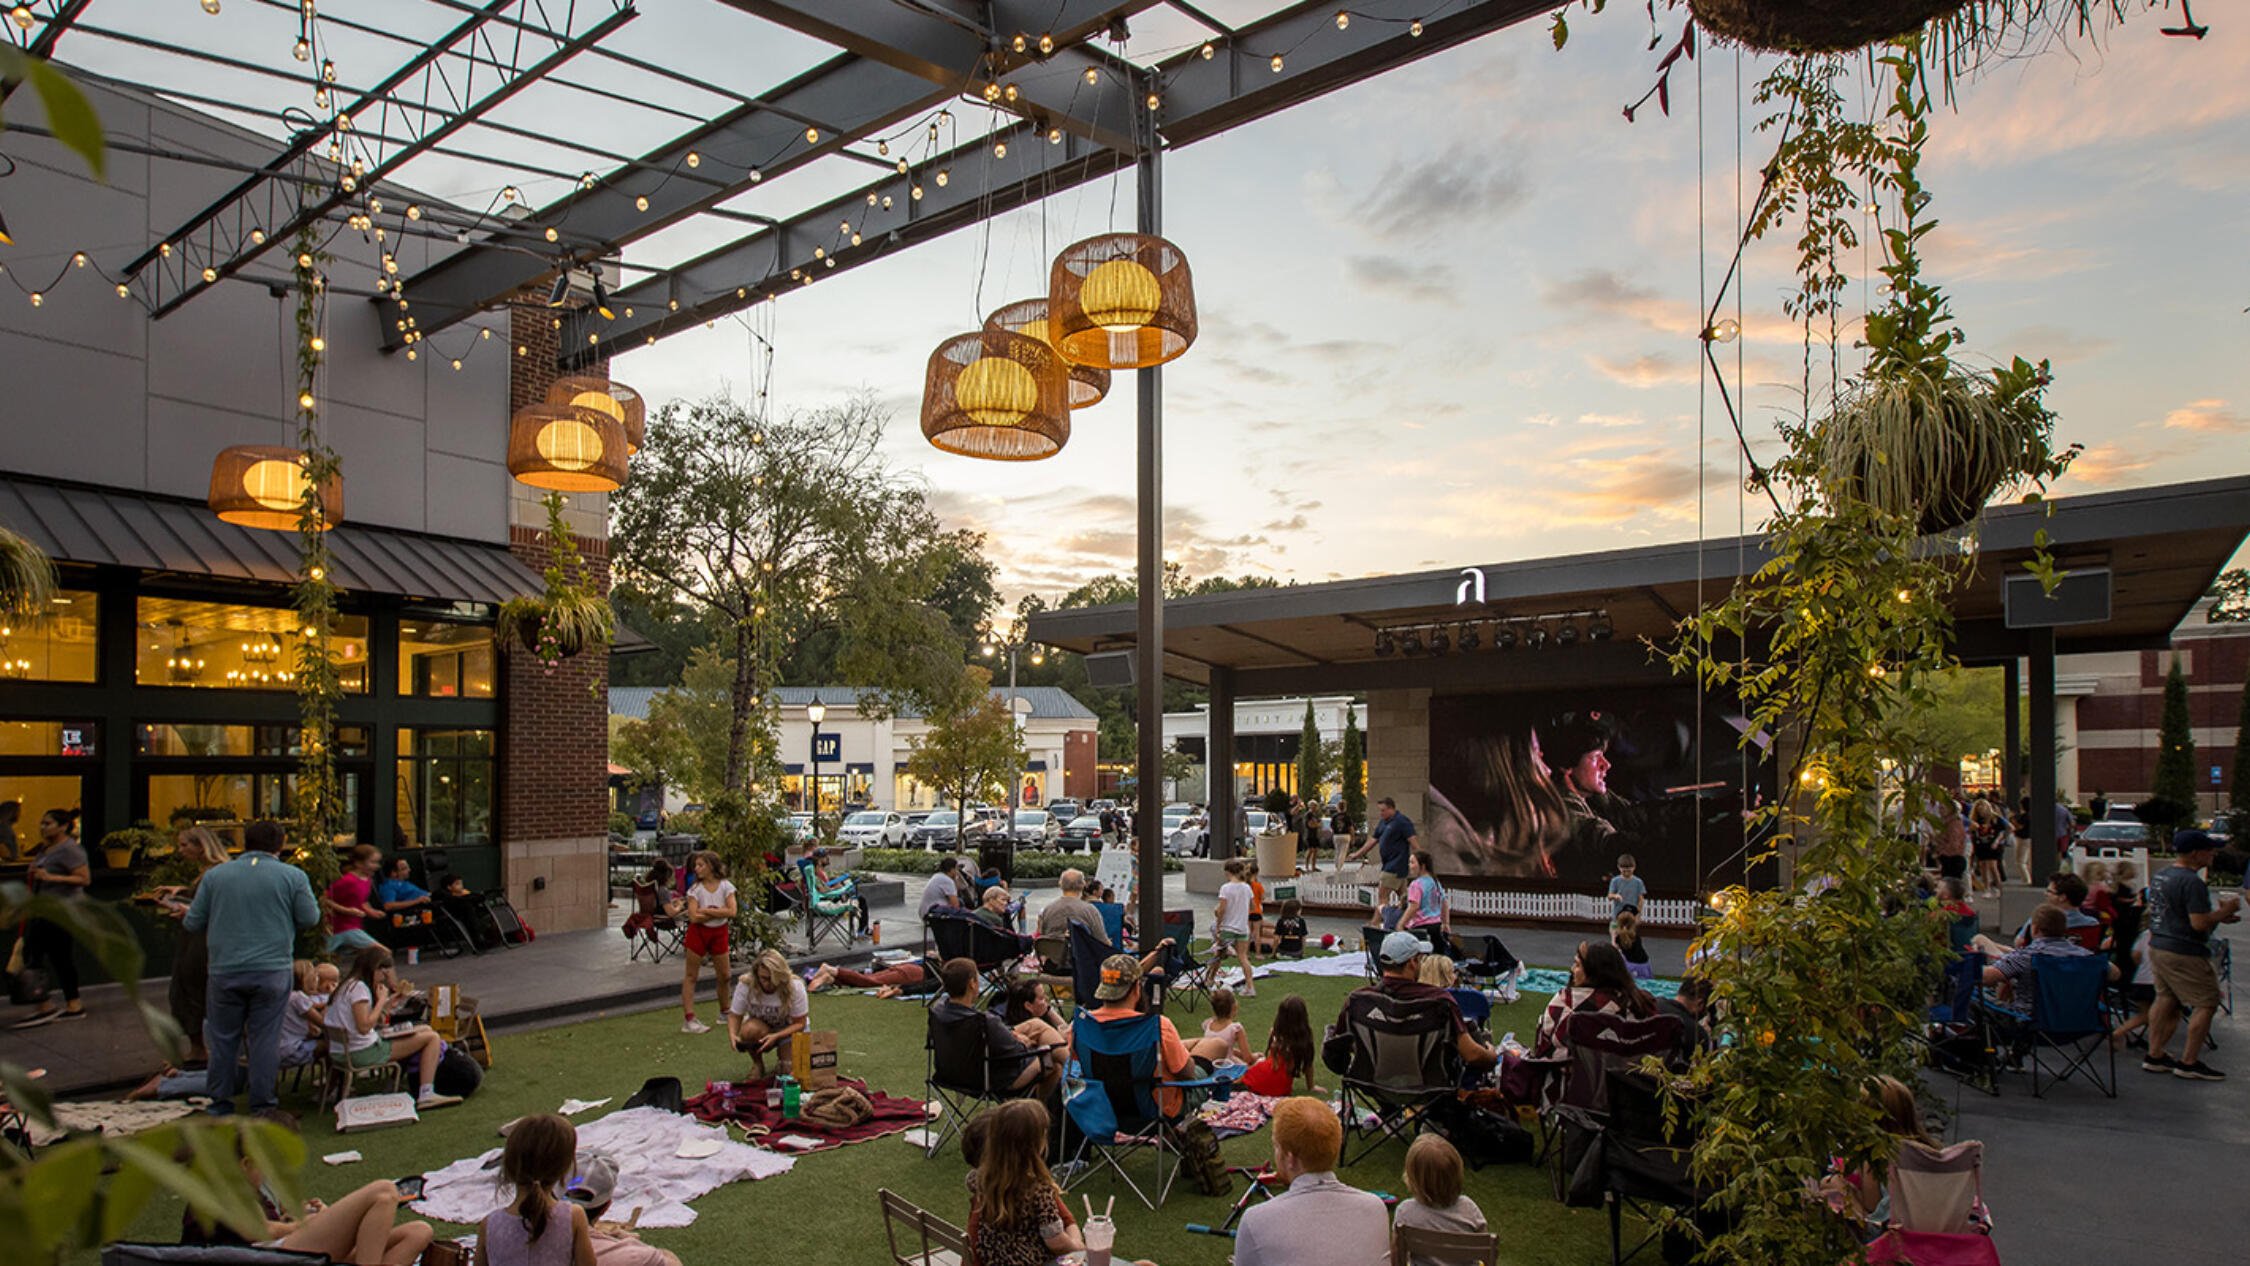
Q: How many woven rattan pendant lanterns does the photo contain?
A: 6